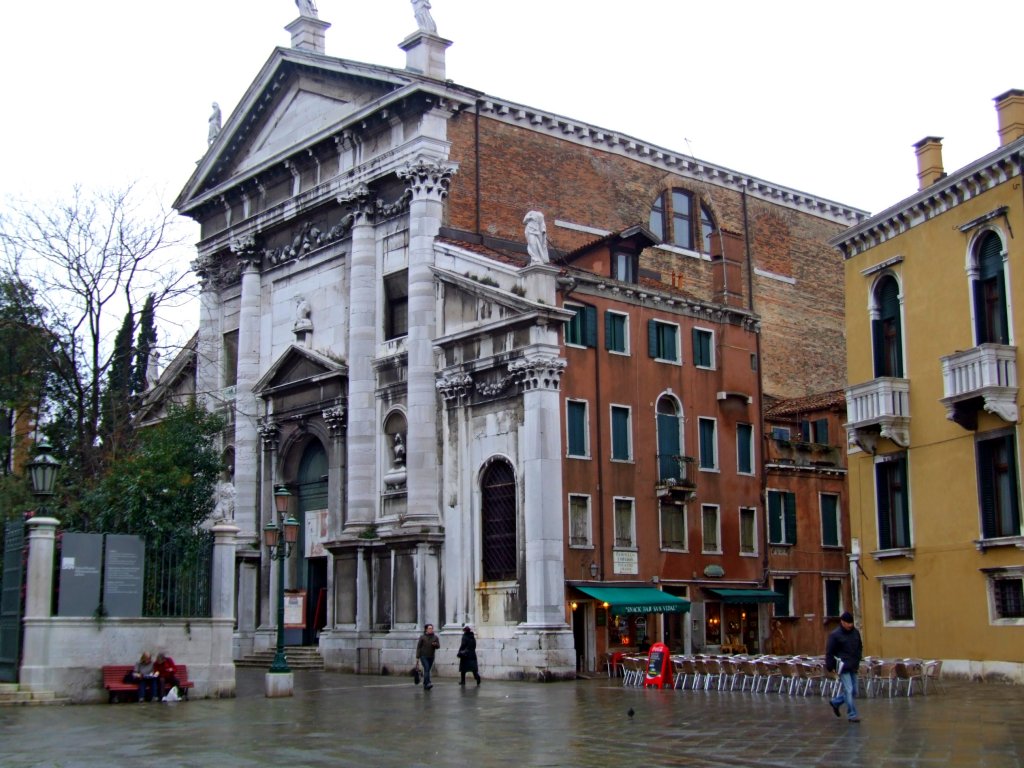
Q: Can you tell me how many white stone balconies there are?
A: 2